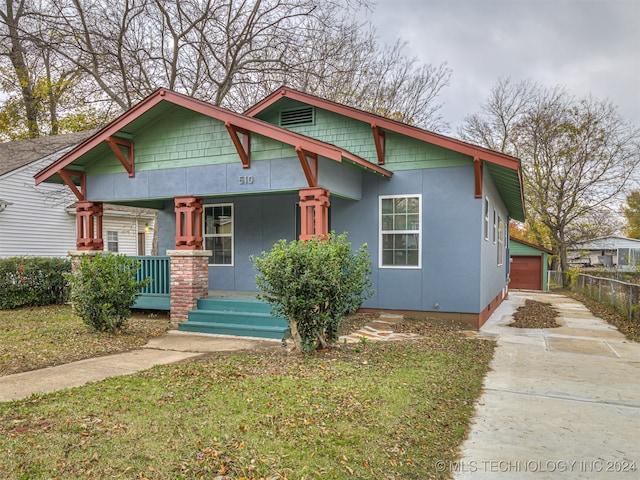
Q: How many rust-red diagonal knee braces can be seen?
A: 6